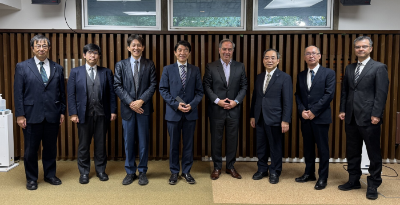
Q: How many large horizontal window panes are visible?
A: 3